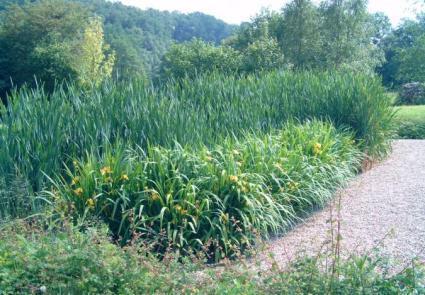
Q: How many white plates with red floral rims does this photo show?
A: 0